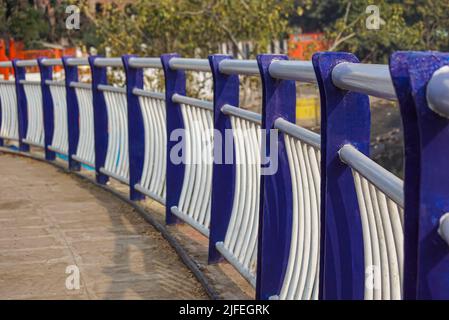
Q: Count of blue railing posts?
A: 10